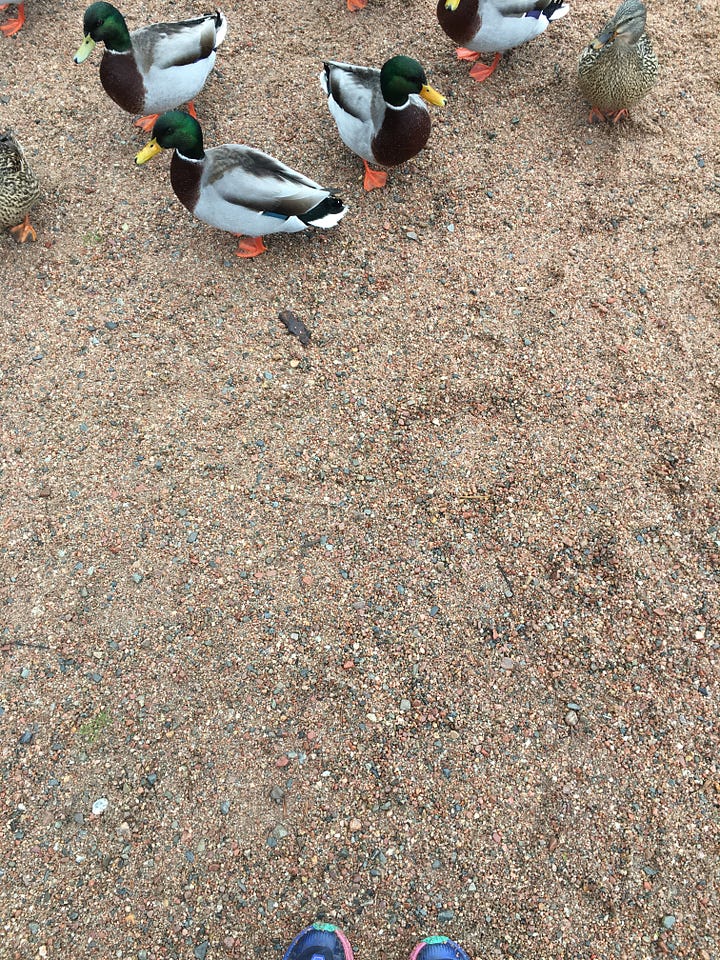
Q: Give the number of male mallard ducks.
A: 4